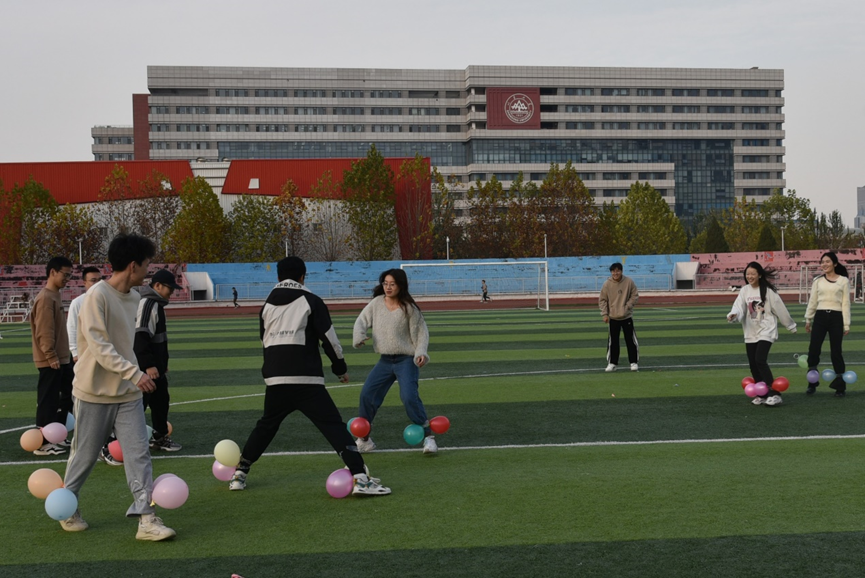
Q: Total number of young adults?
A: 9